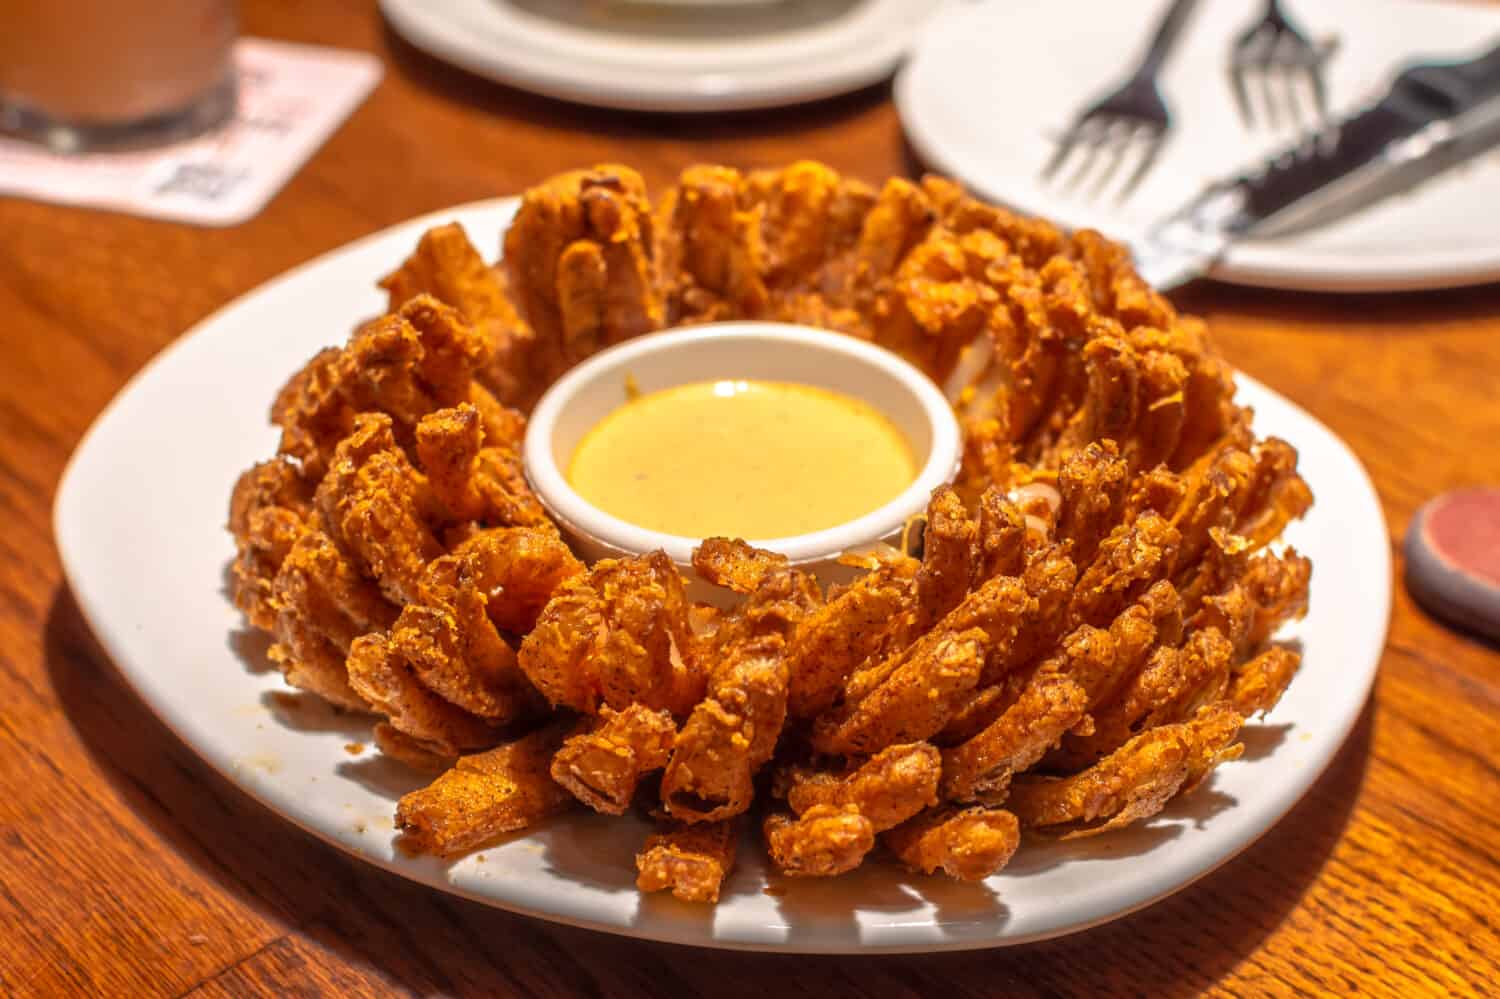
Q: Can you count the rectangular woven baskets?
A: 0